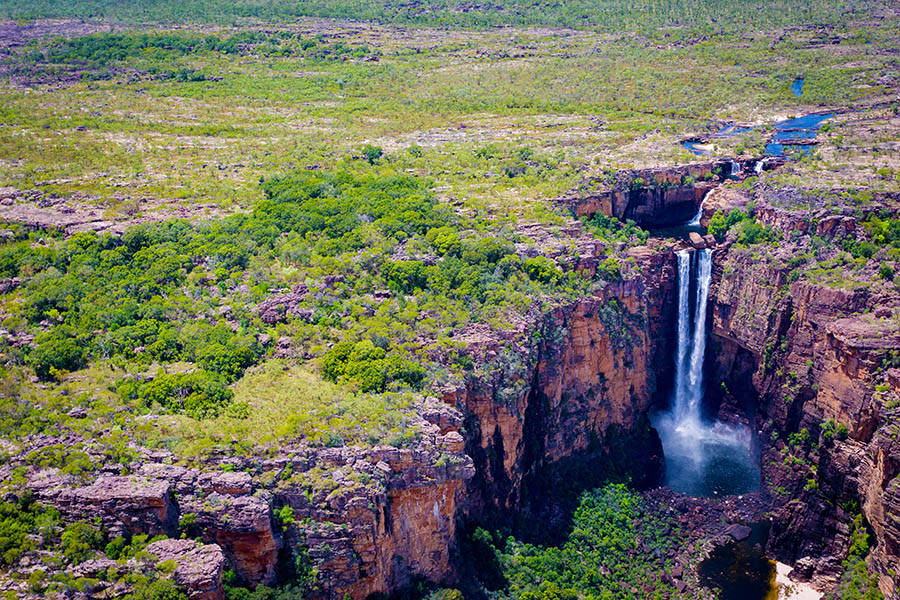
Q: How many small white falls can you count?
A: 3